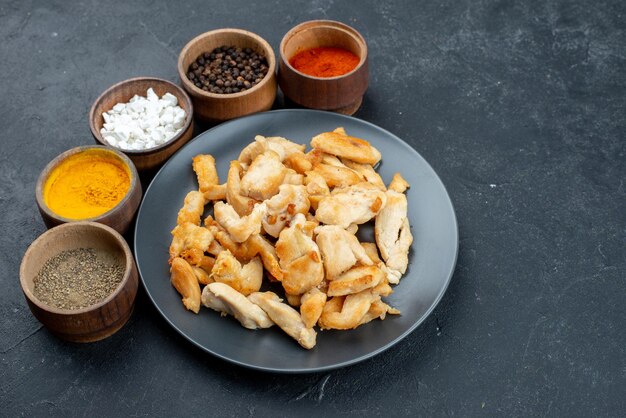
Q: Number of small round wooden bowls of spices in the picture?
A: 5